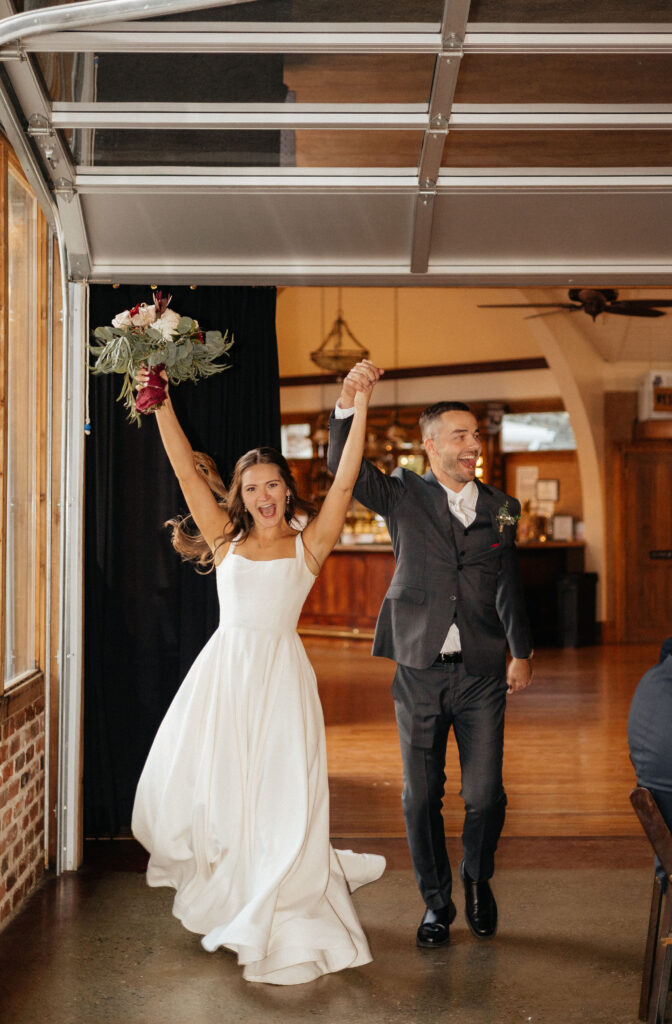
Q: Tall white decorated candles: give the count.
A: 0